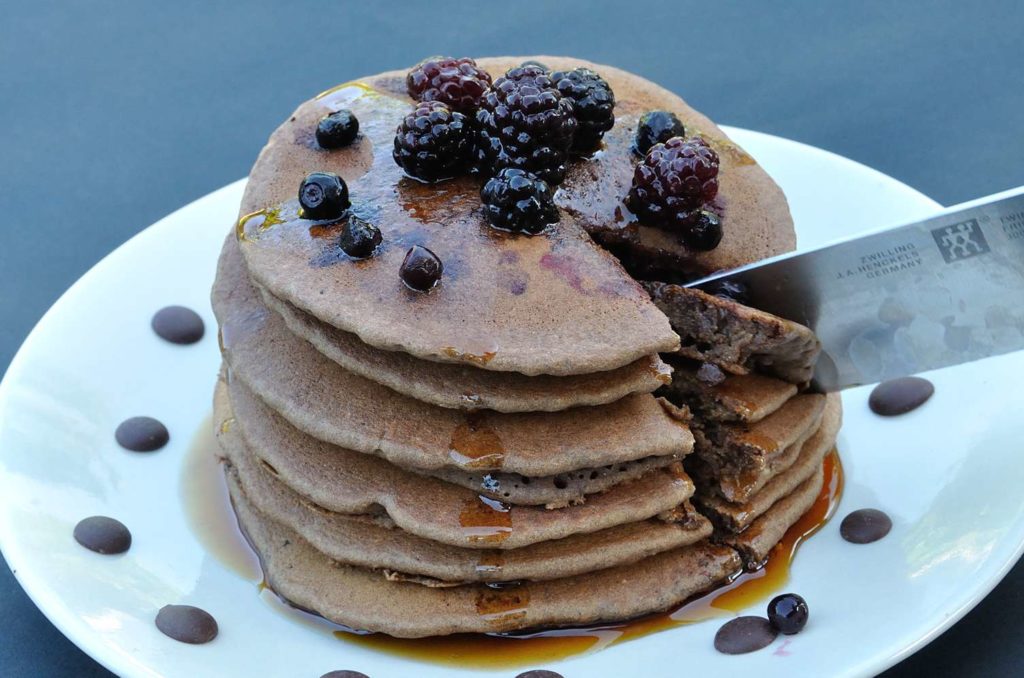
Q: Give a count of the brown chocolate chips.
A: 9